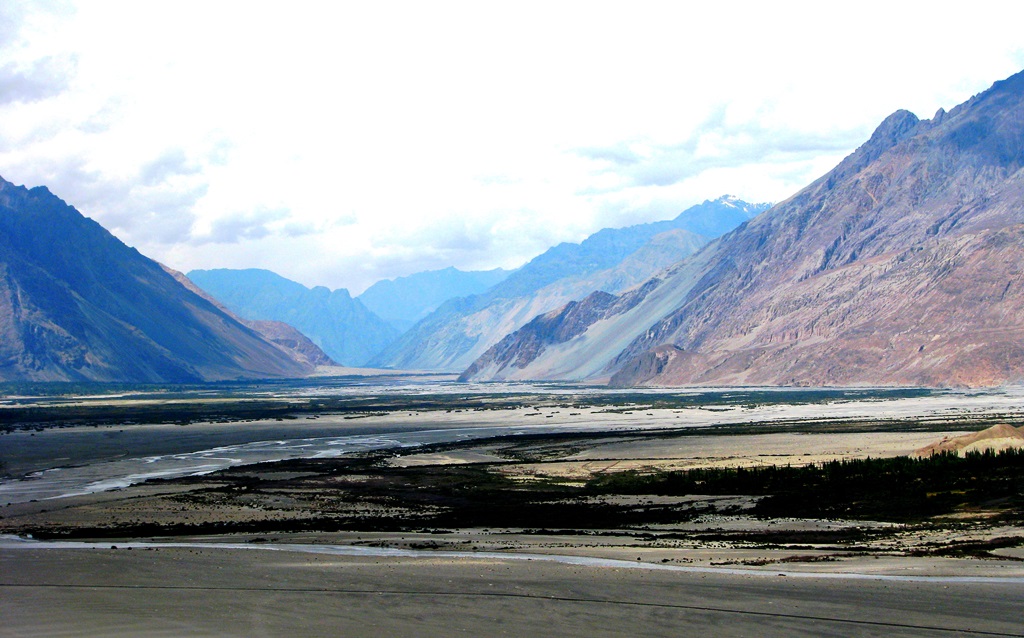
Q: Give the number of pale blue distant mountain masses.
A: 3